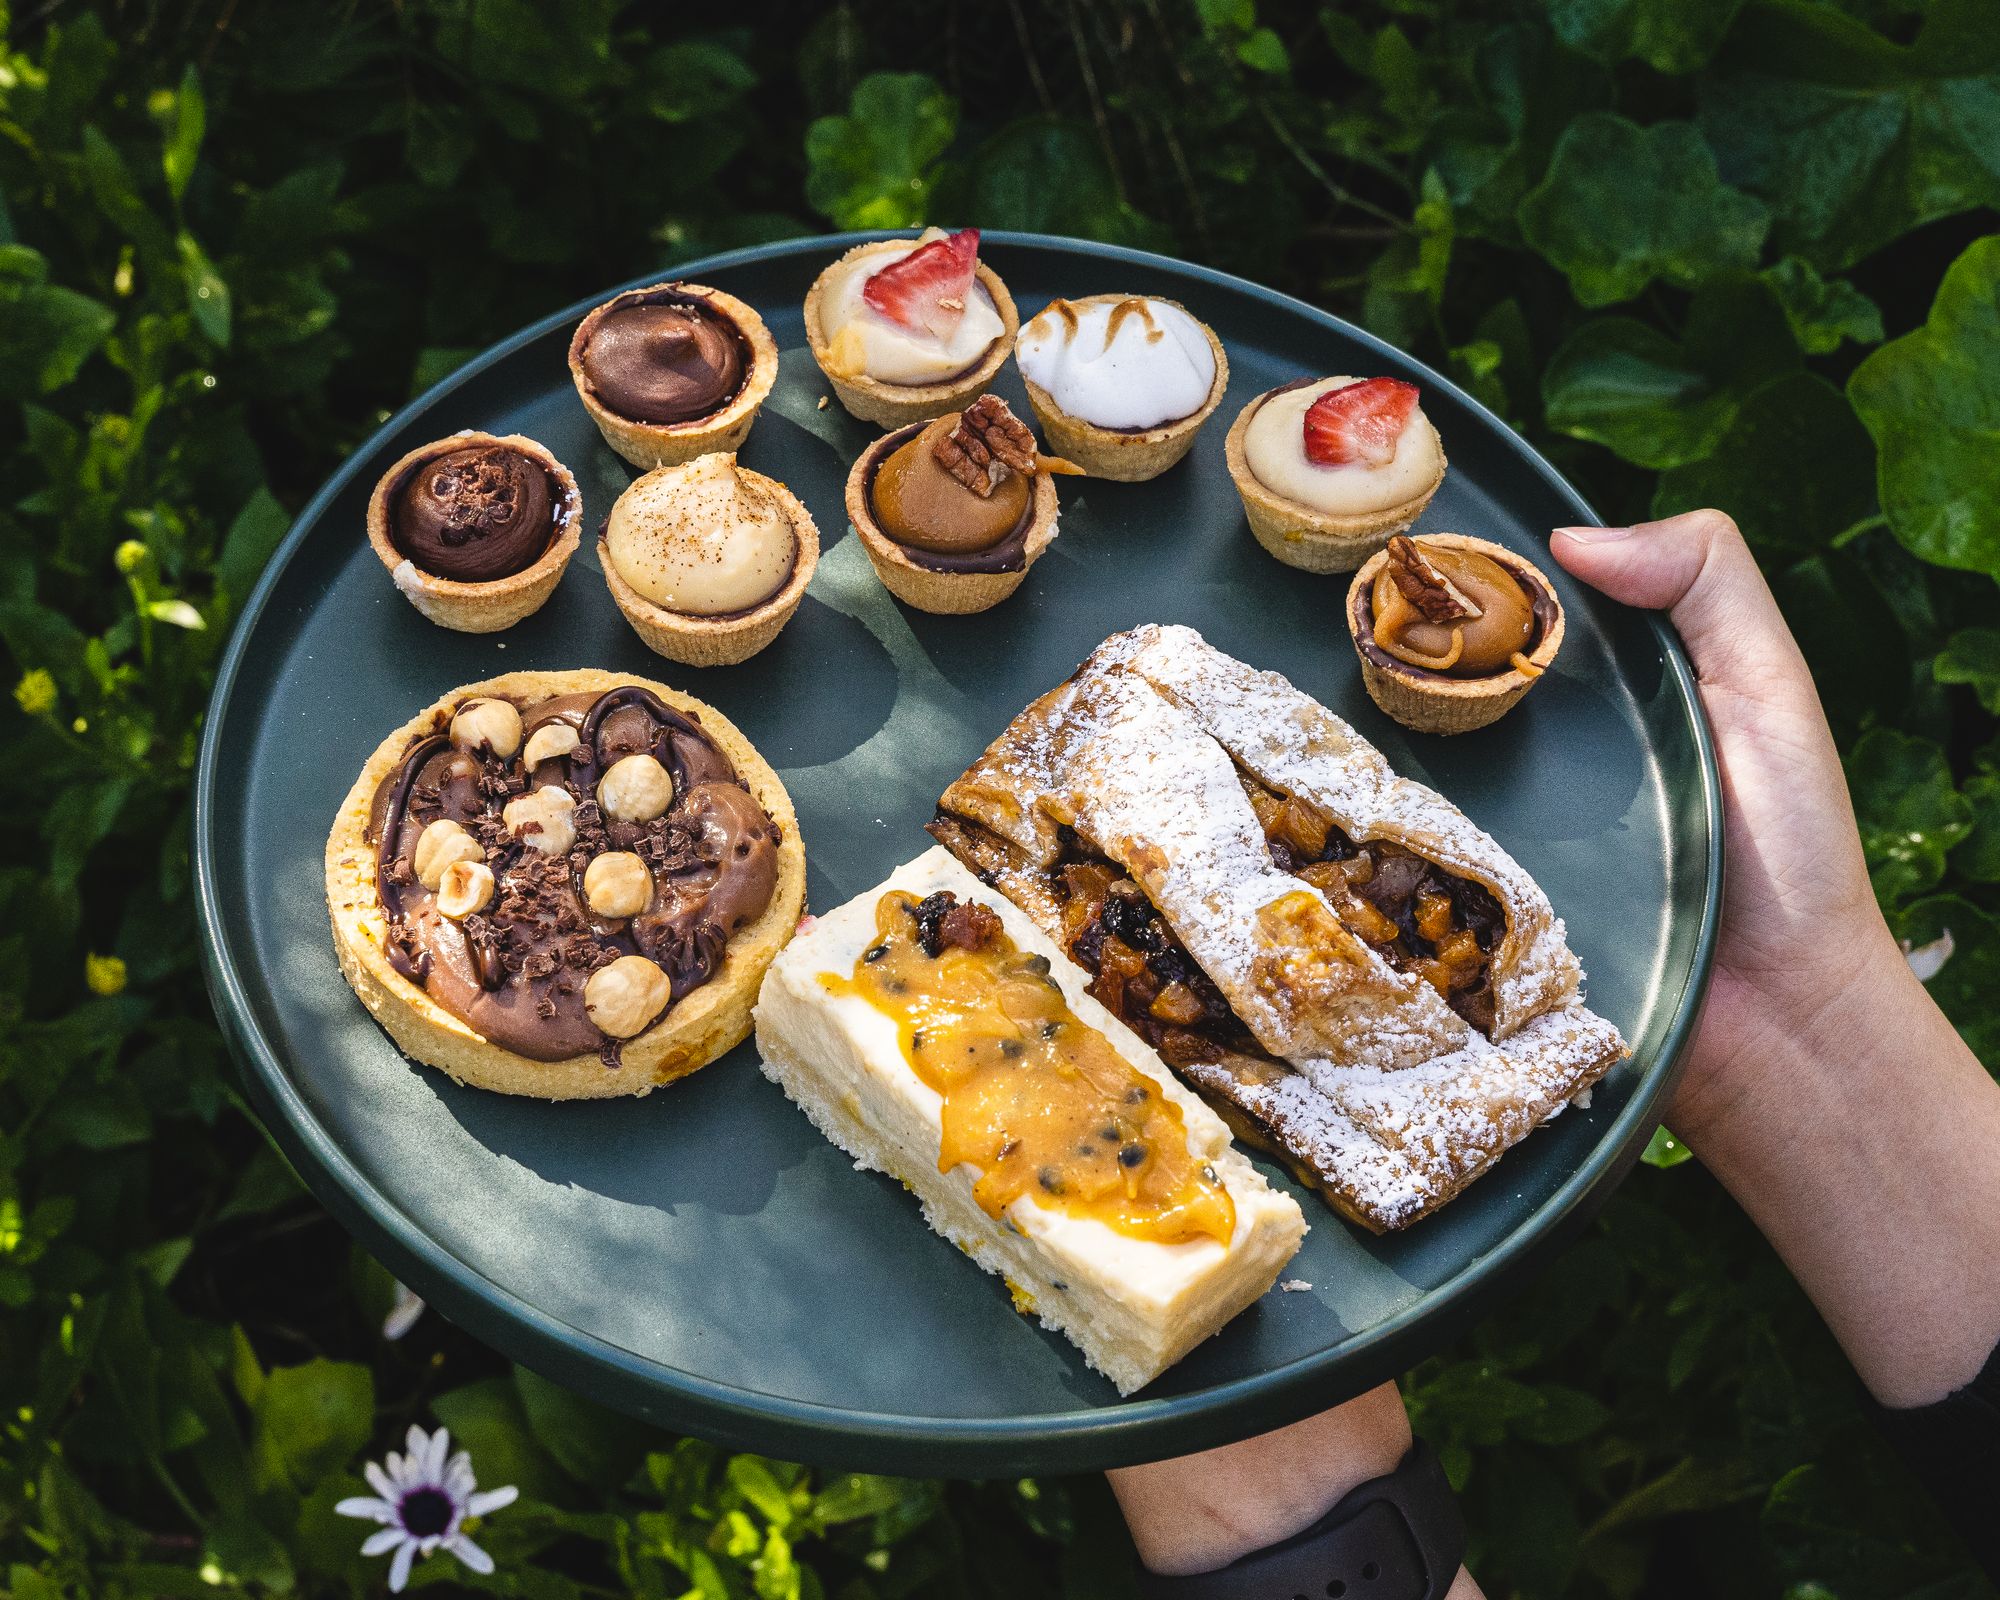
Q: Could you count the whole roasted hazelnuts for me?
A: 6